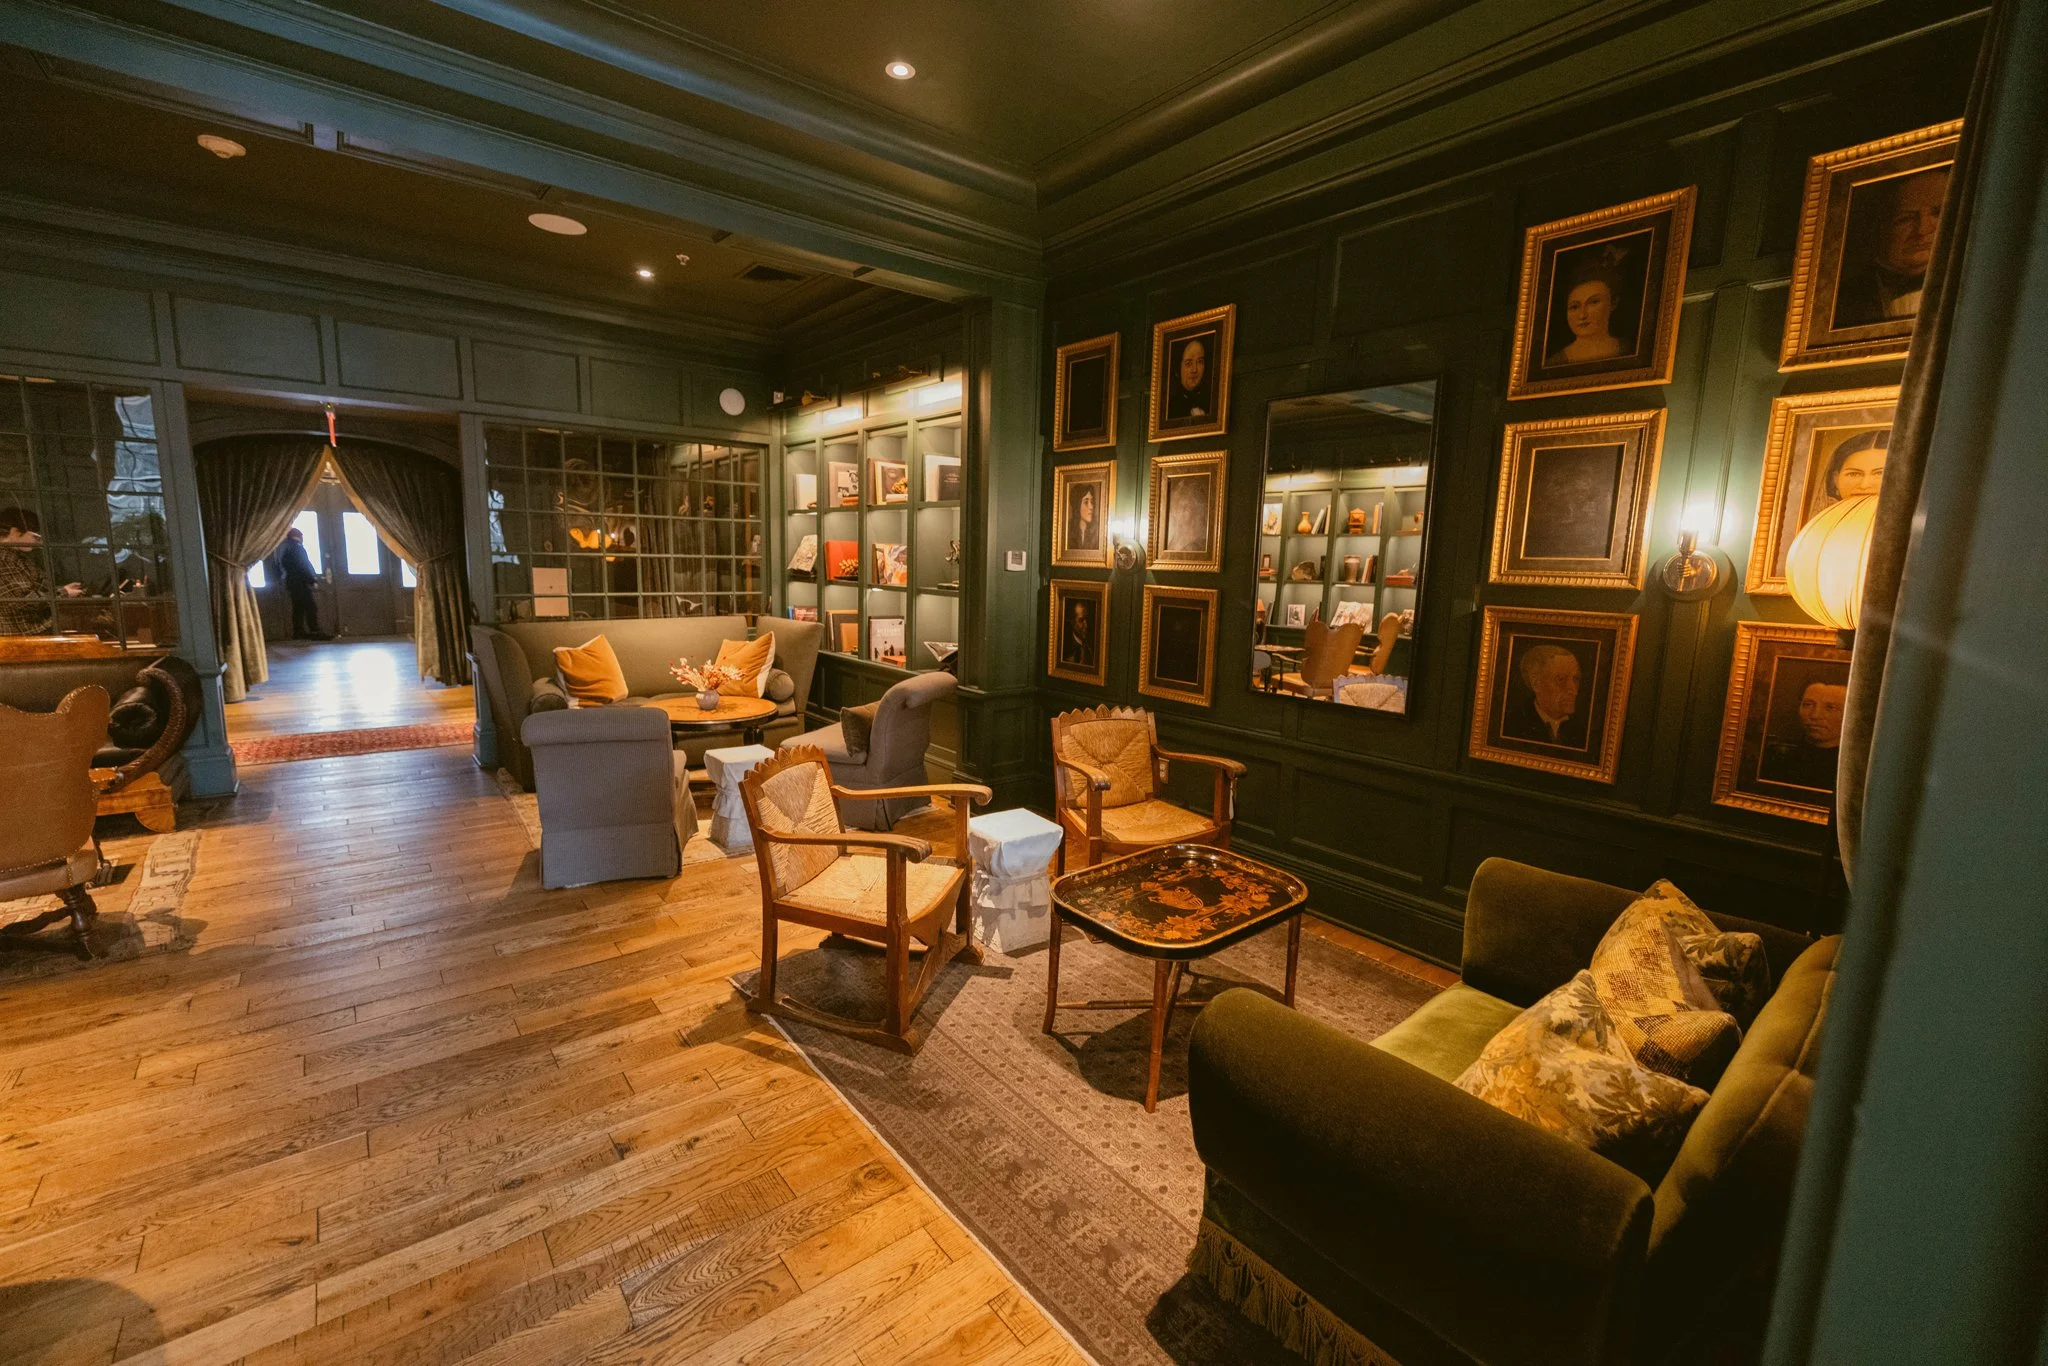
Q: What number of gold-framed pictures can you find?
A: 12